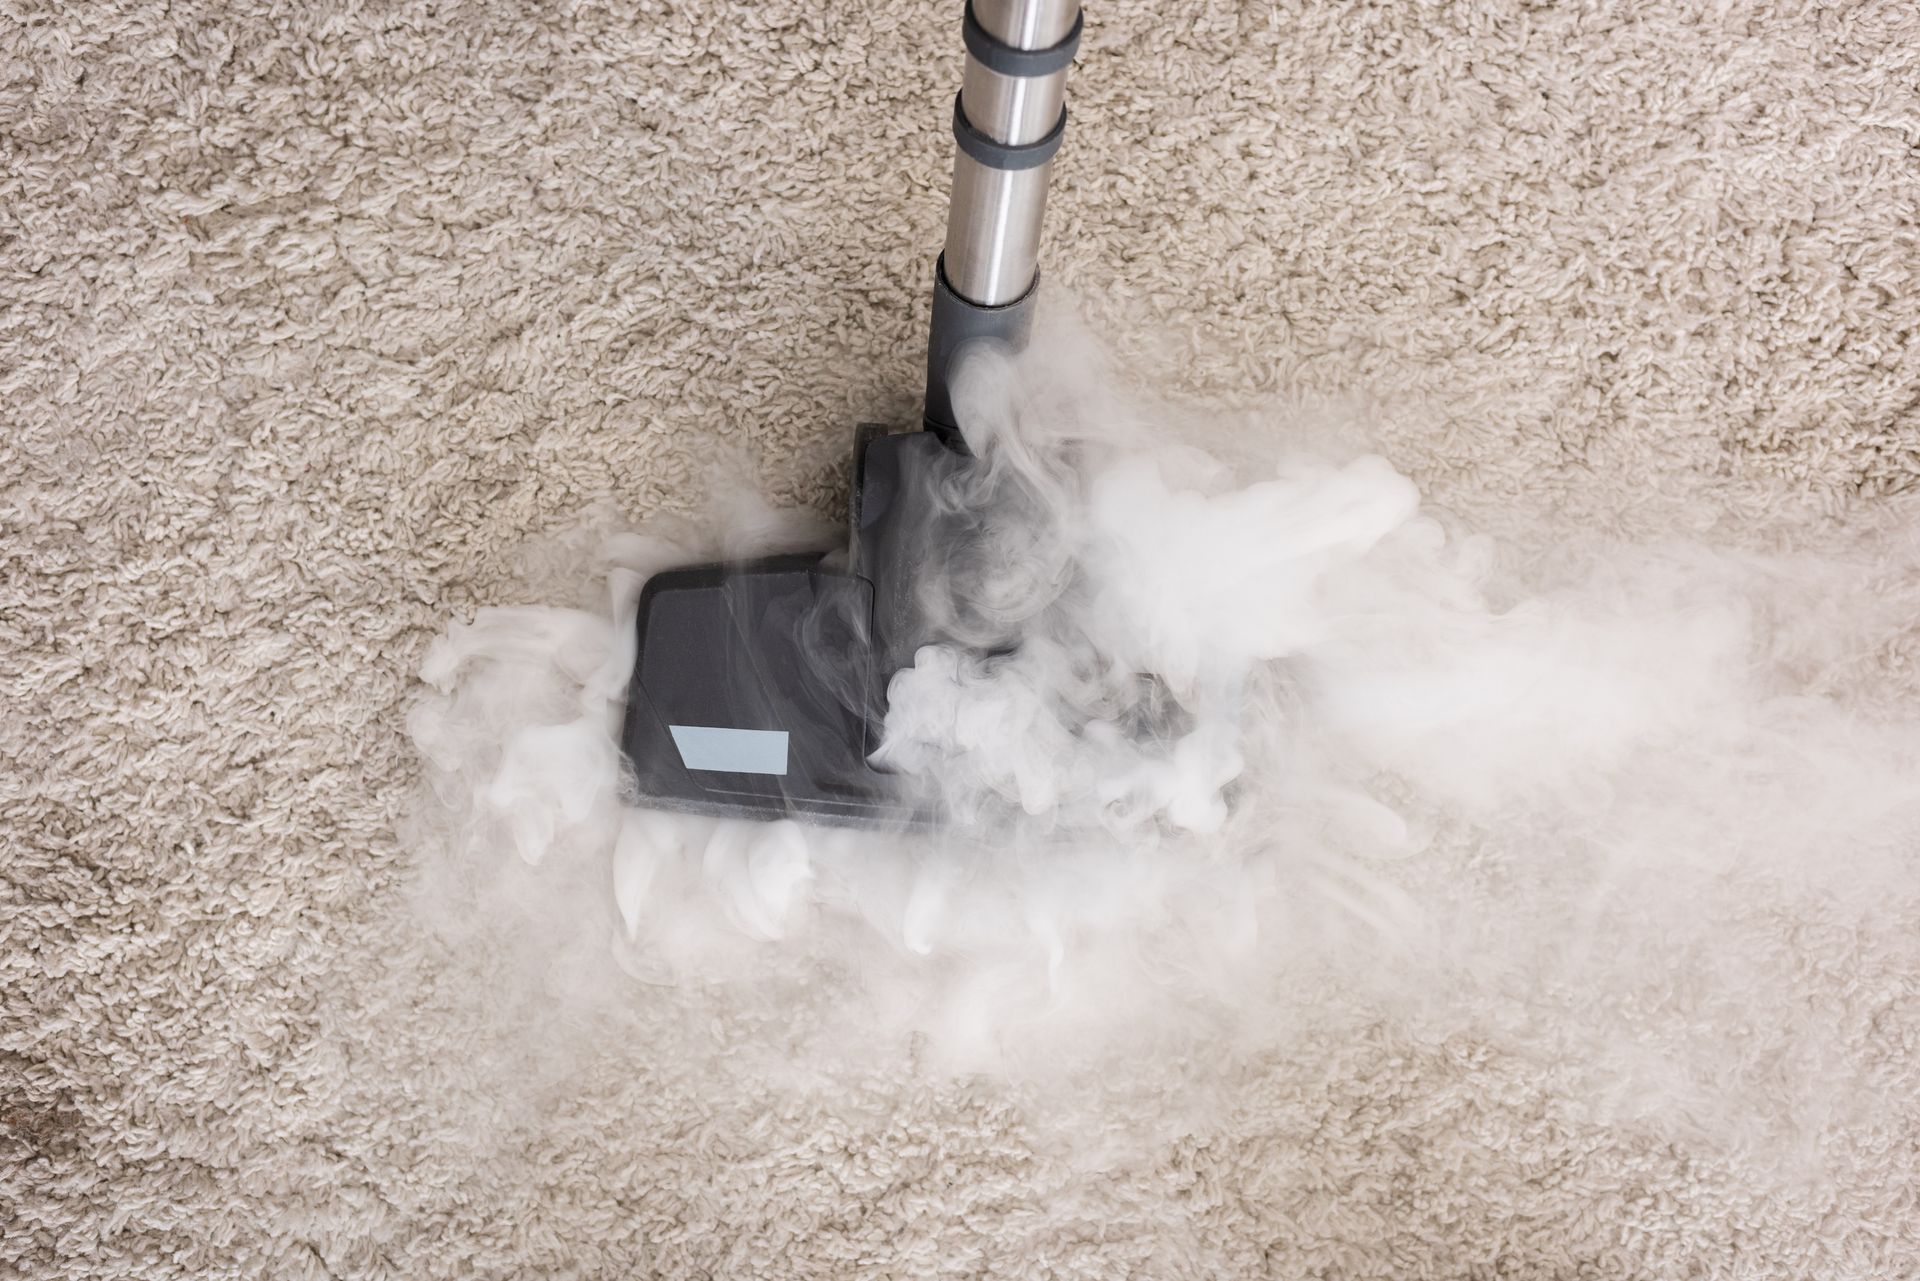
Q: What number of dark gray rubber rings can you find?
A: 2